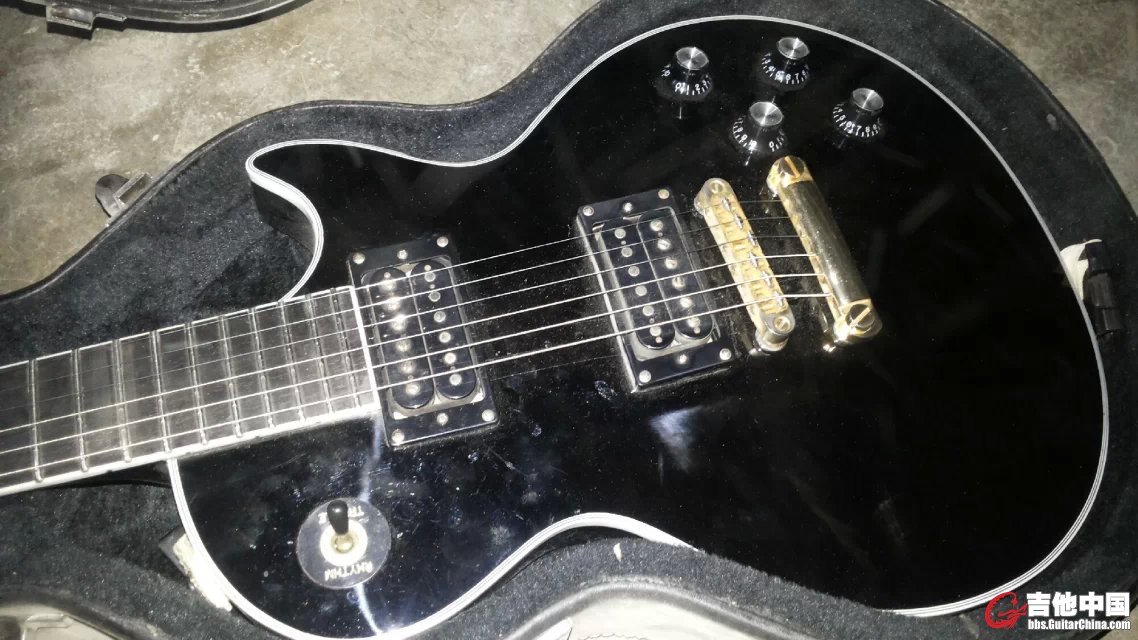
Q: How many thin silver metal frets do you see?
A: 10